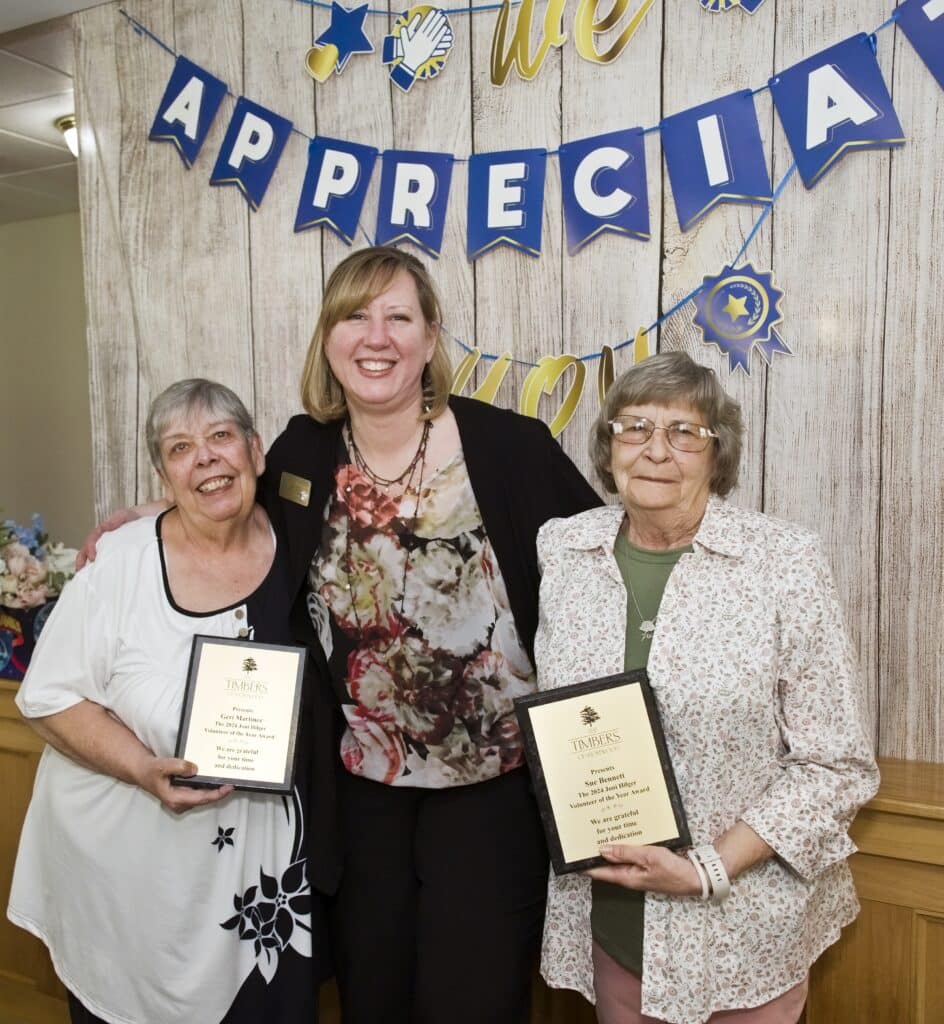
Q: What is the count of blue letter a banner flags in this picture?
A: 2